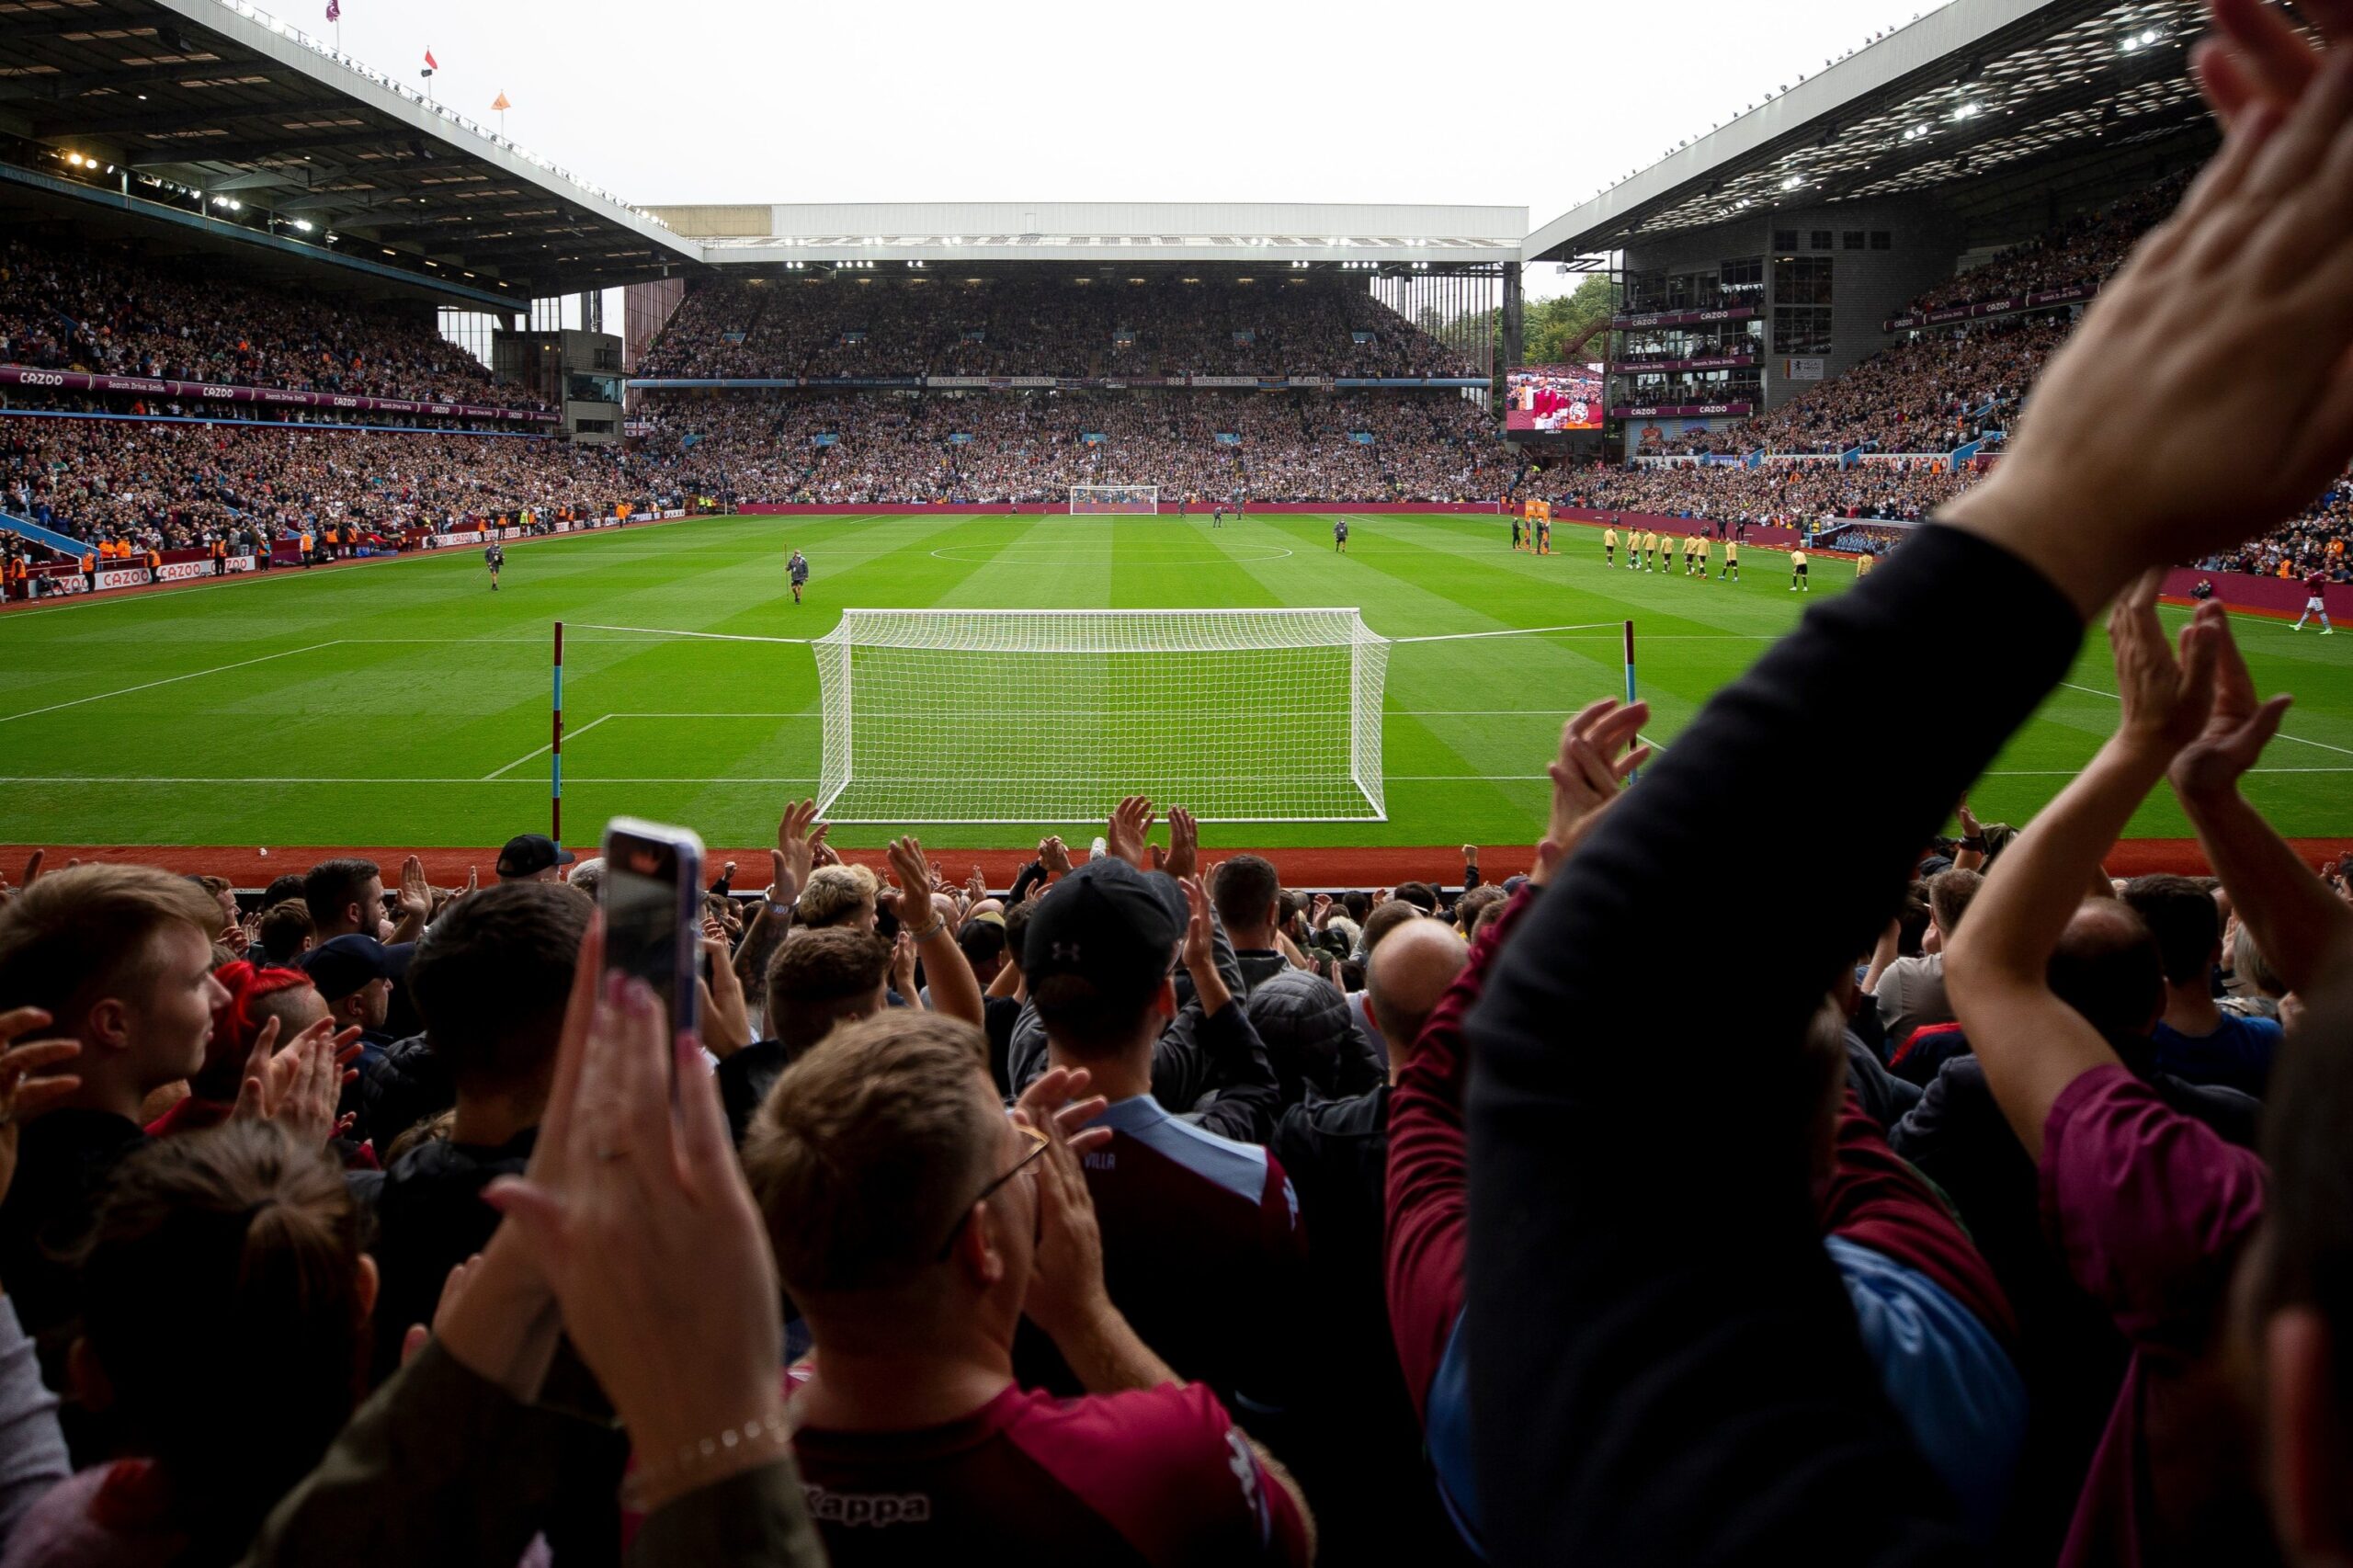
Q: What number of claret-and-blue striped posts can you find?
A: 2